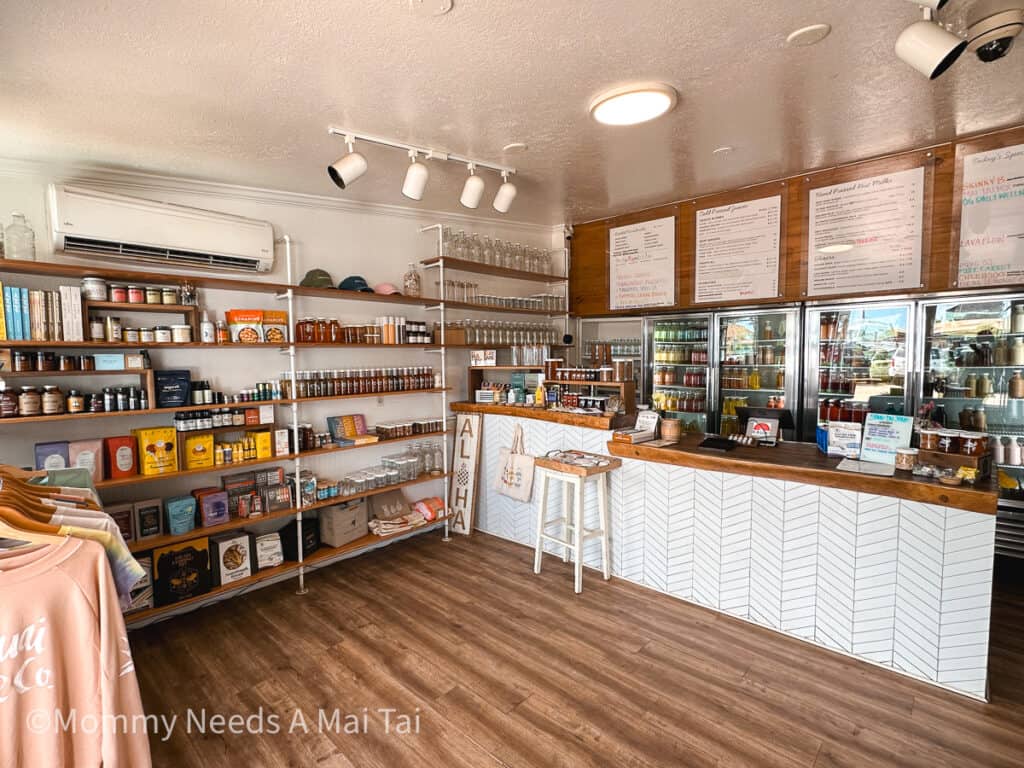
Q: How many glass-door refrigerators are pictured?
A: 4